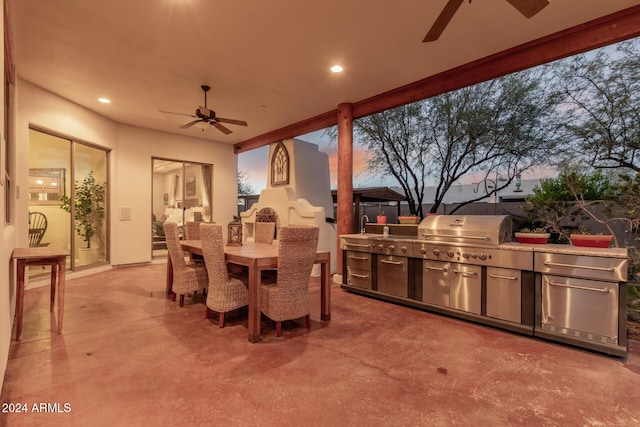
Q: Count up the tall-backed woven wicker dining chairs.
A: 5